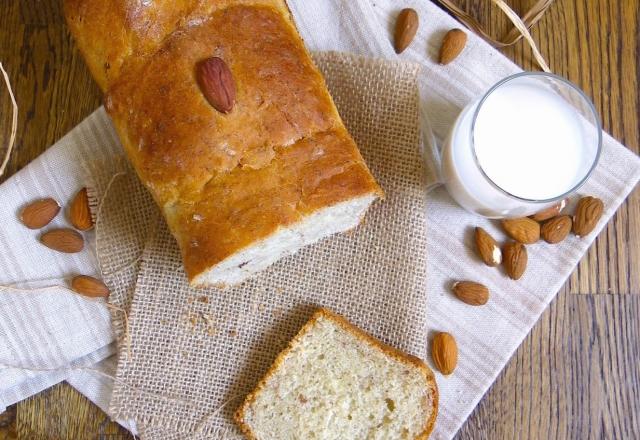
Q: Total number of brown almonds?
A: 15